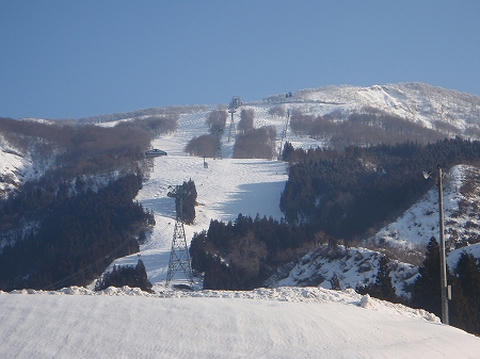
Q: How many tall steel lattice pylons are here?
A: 1